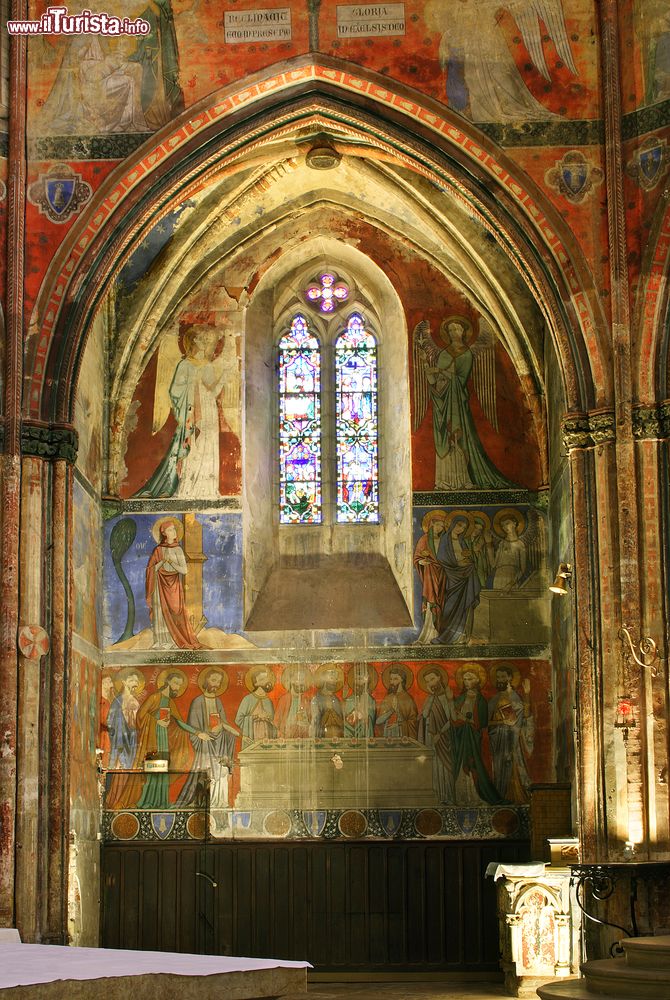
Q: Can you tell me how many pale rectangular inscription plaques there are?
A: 2